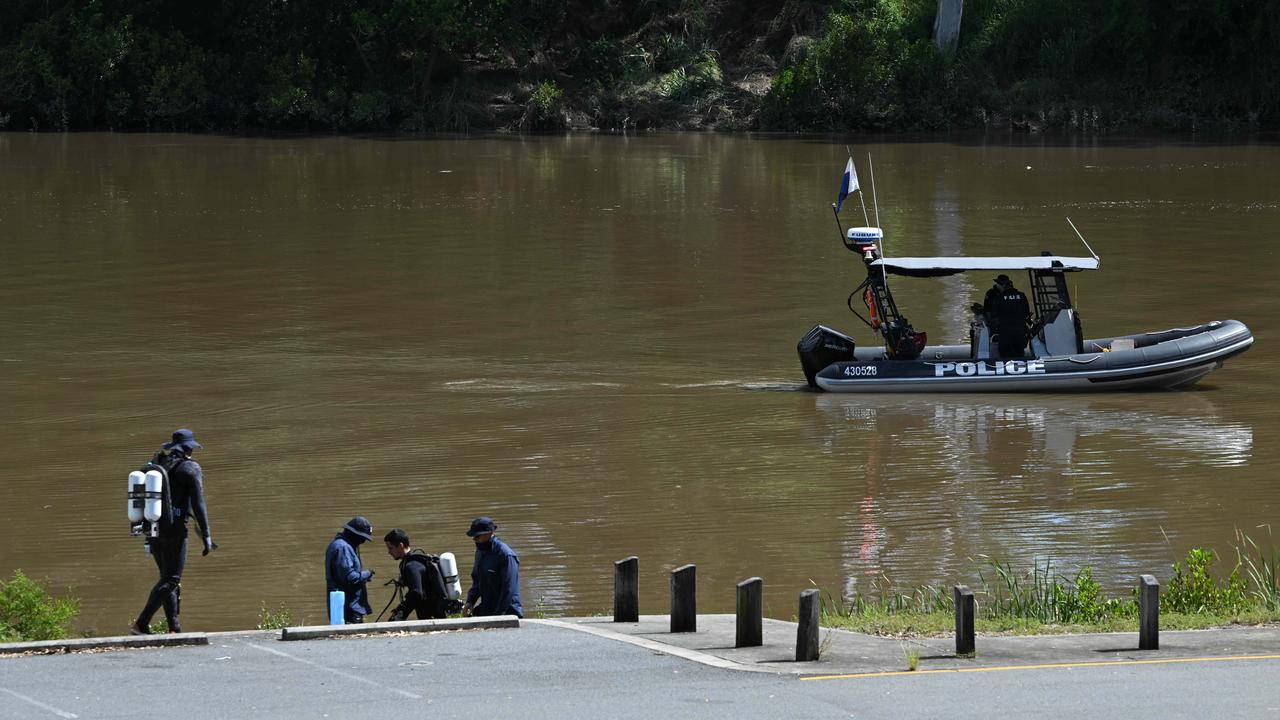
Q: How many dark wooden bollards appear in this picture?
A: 6